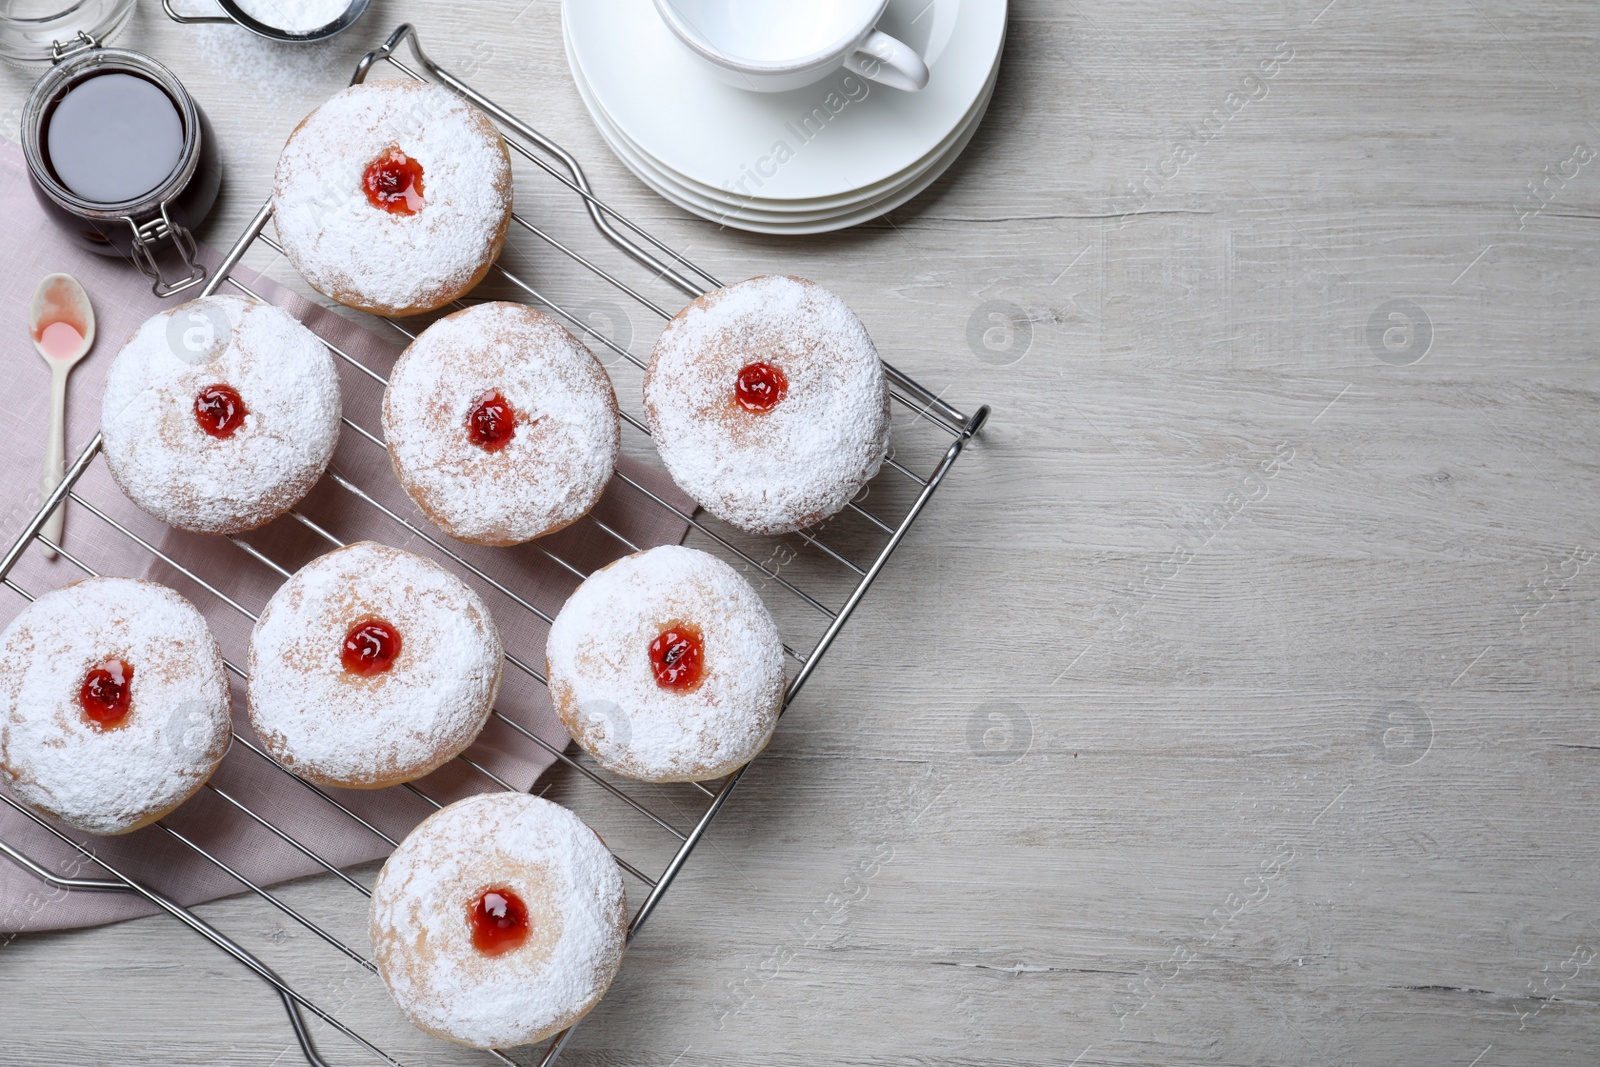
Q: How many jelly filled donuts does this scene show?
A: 8